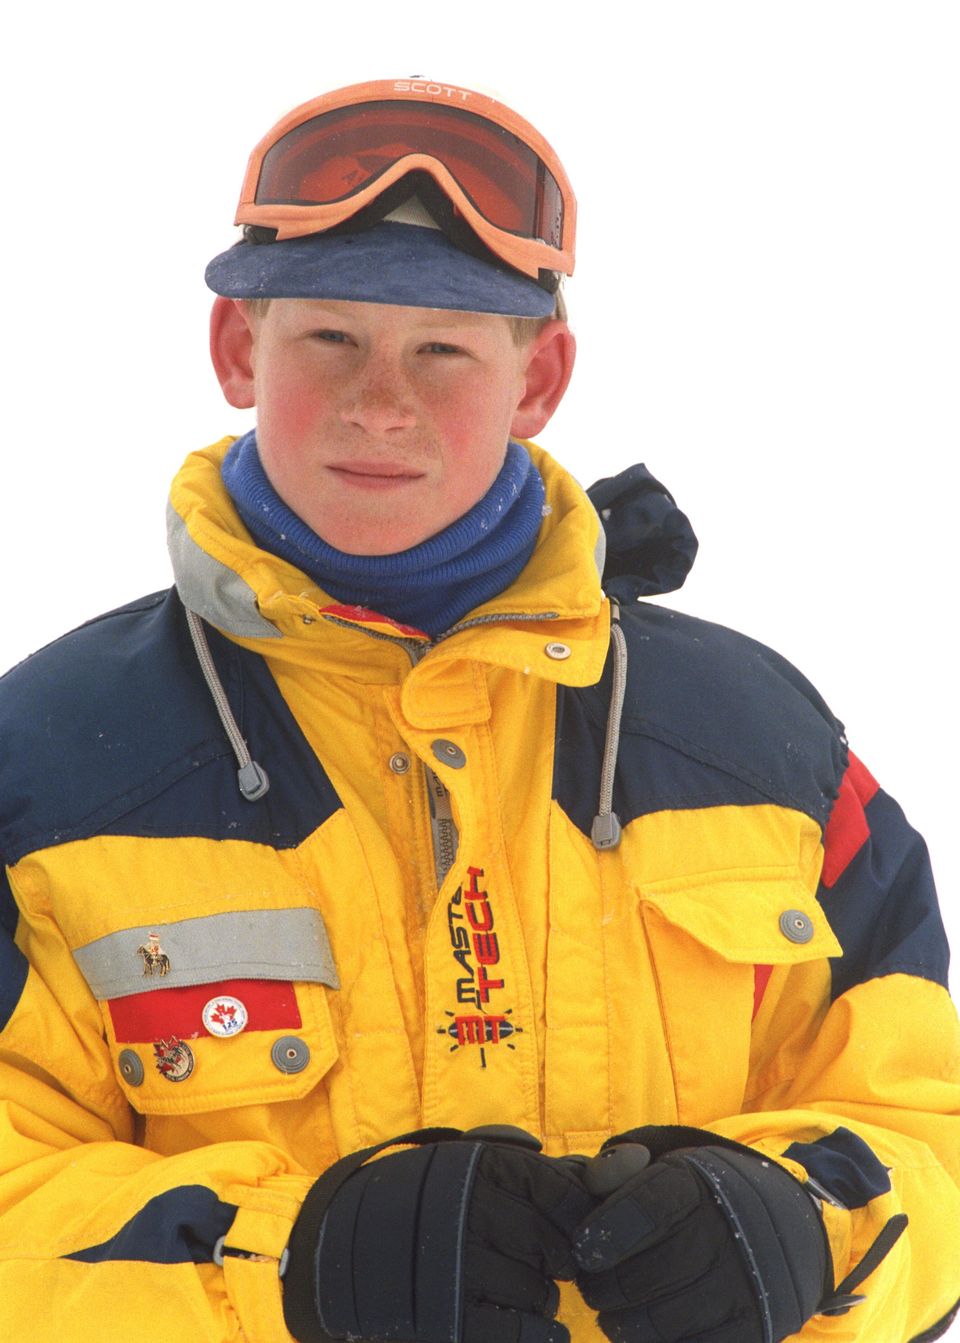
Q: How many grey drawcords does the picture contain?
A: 2